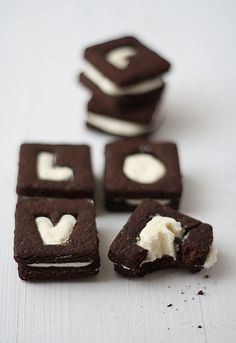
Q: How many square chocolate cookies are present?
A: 6